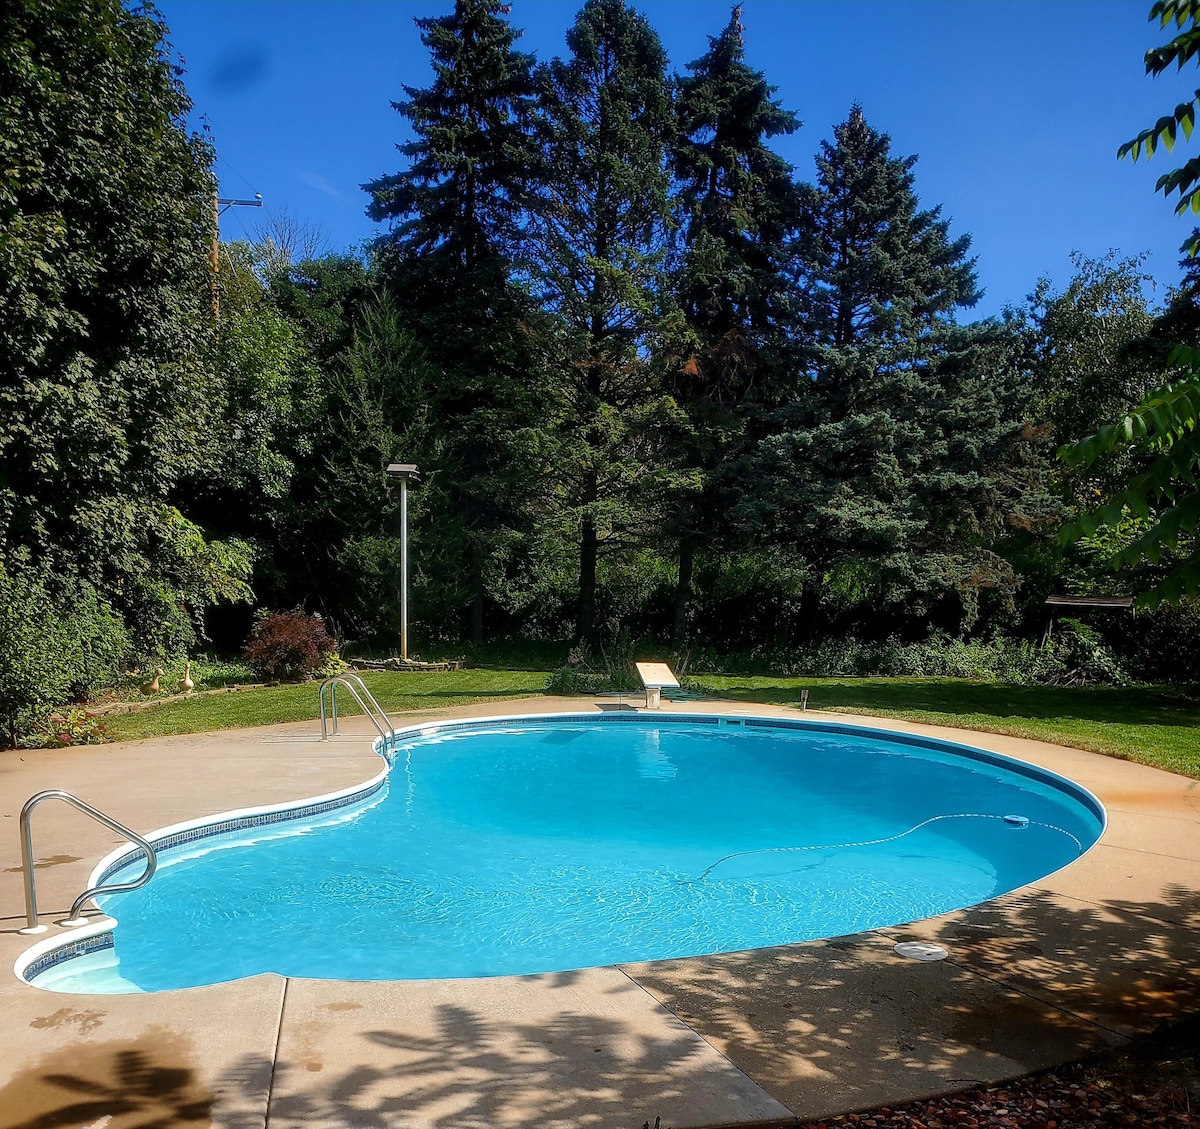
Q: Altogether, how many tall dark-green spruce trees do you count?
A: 4